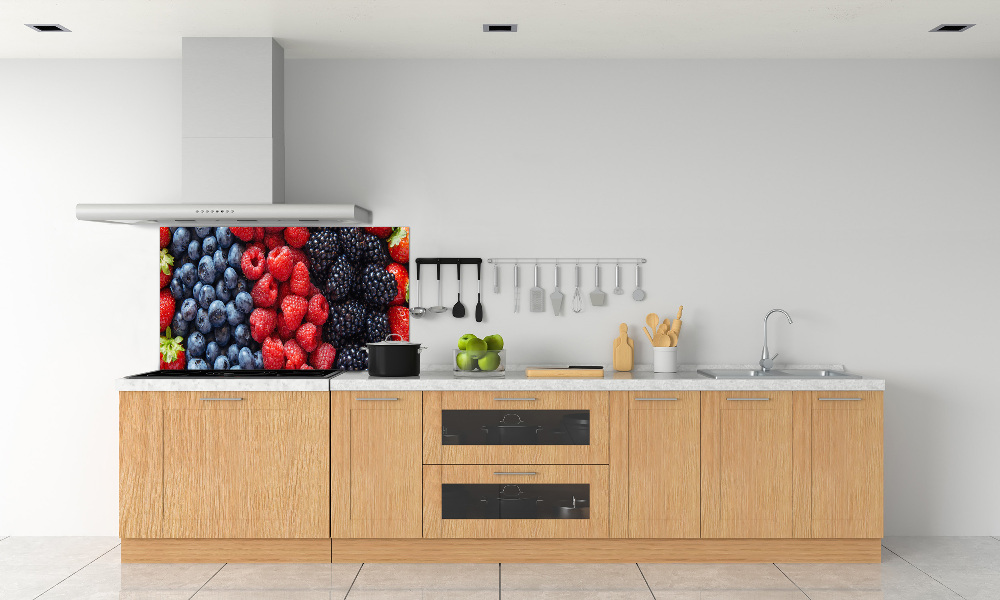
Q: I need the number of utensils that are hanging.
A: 12